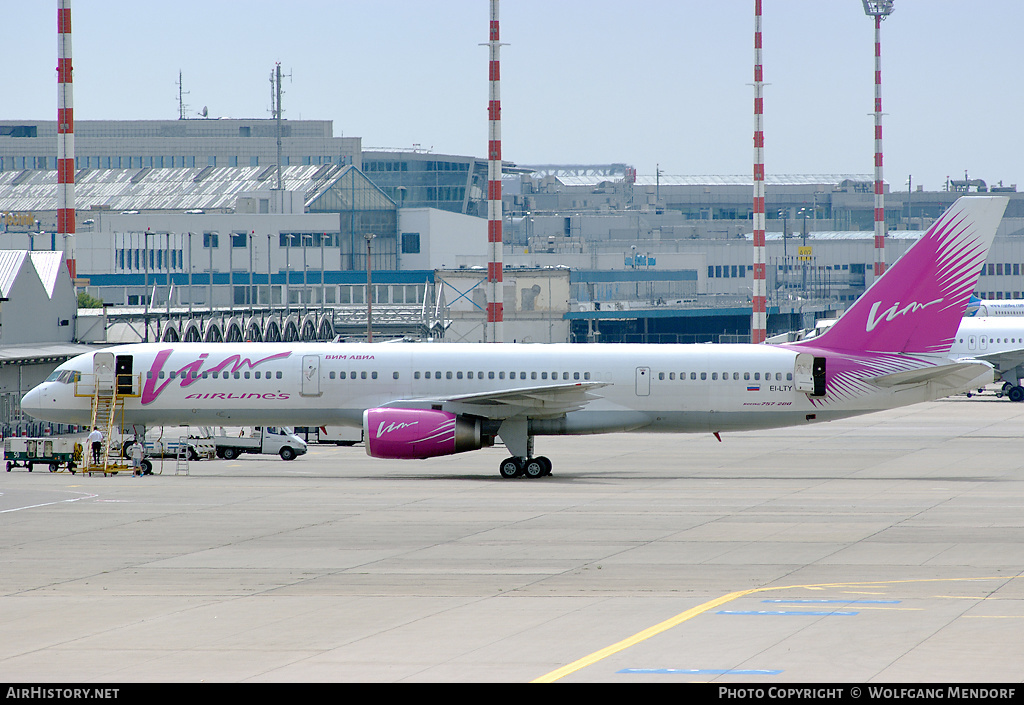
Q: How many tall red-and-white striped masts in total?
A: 4